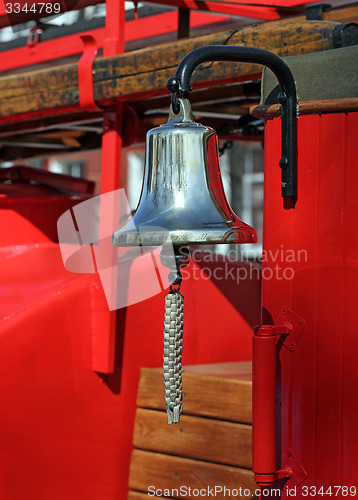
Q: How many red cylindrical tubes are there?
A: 1